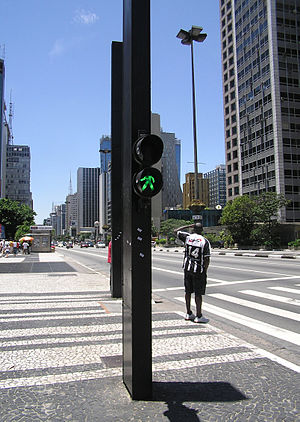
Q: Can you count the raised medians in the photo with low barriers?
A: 1